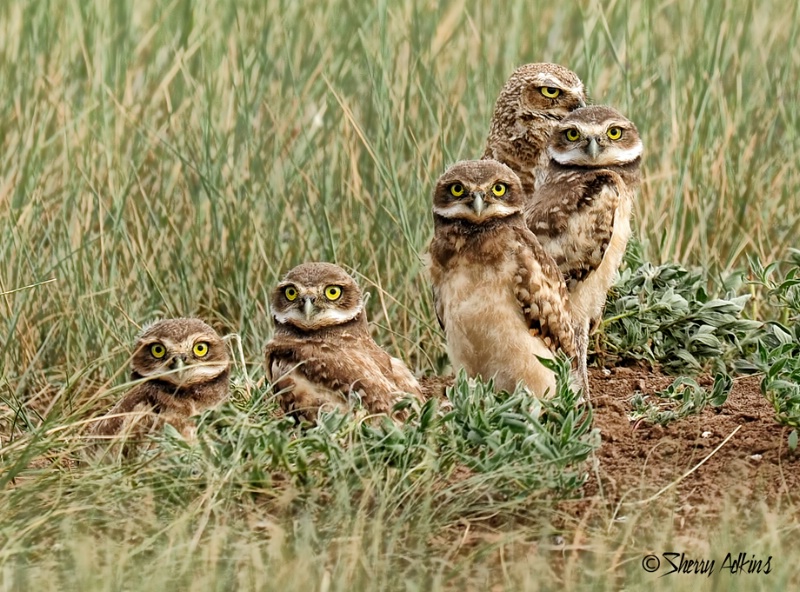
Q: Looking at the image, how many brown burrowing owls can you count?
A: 5